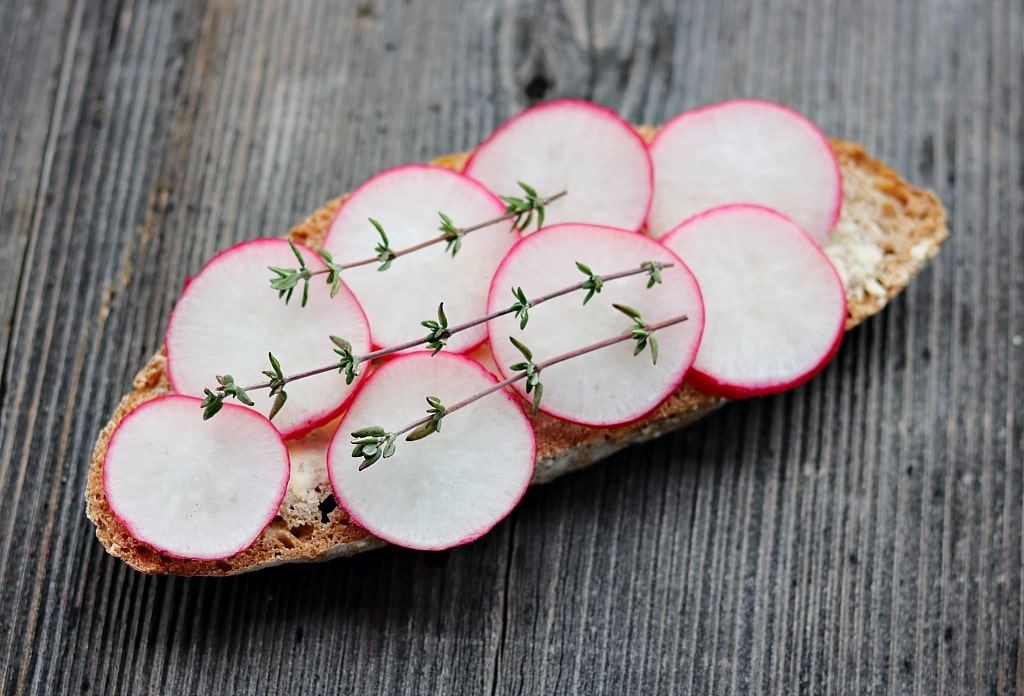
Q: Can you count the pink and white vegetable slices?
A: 8